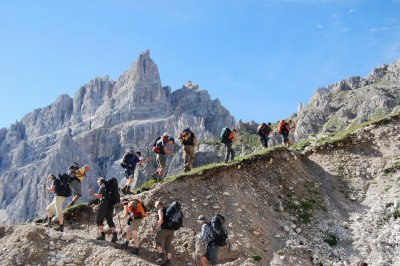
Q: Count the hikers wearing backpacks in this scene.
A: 12